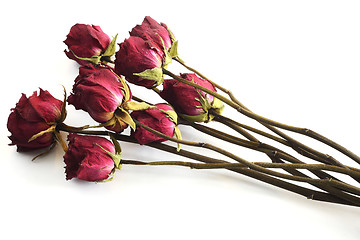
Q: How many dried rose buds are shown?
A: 8